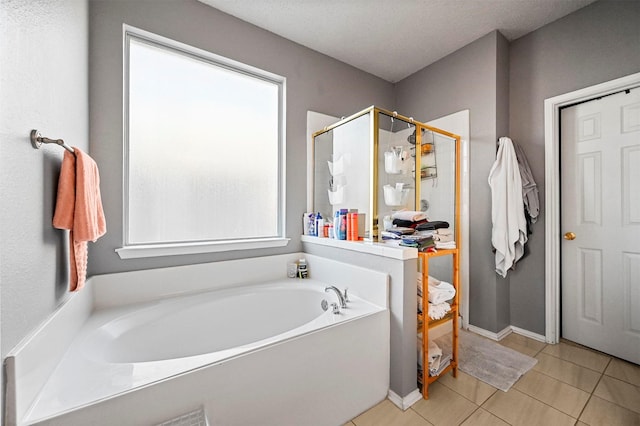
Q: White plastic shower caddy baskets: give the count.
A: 4